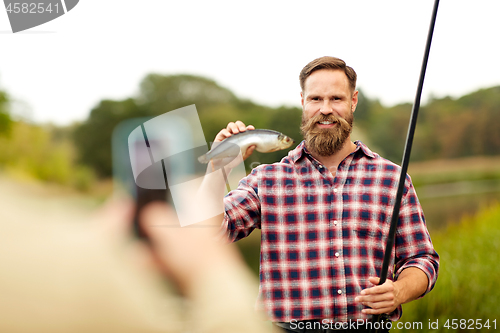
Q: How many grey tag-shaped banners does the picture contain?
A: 1